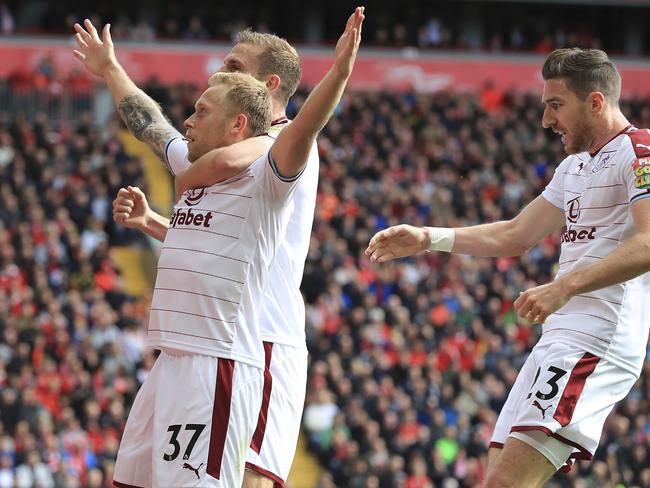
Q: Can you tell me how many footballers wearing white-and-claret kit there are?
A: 3